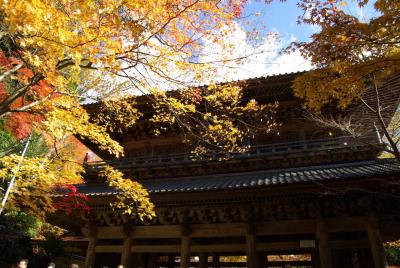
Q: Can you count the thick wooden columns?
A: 6